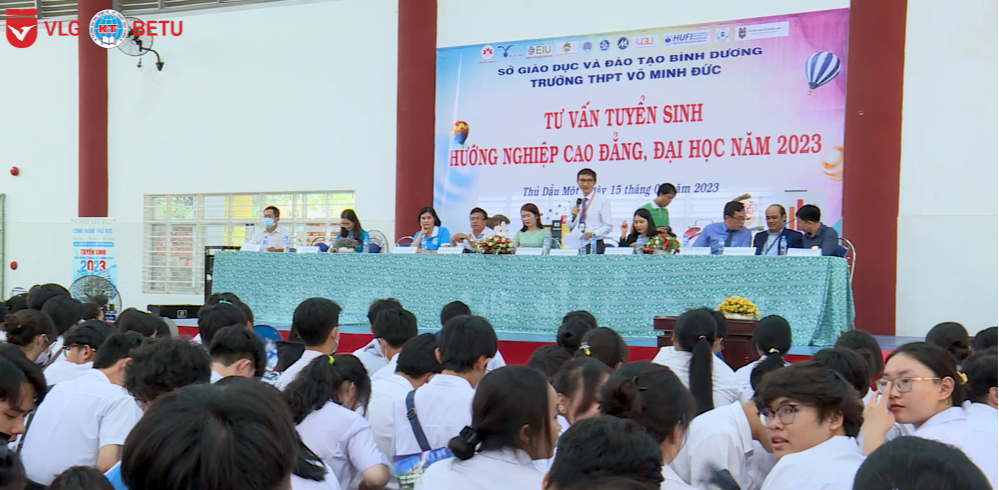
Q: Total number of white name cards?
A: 10